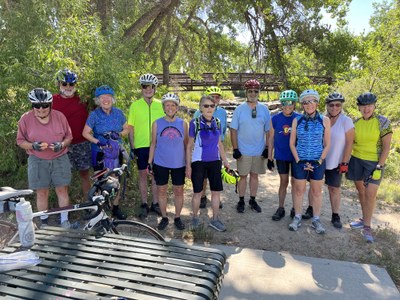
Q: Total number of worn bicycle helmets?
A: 11